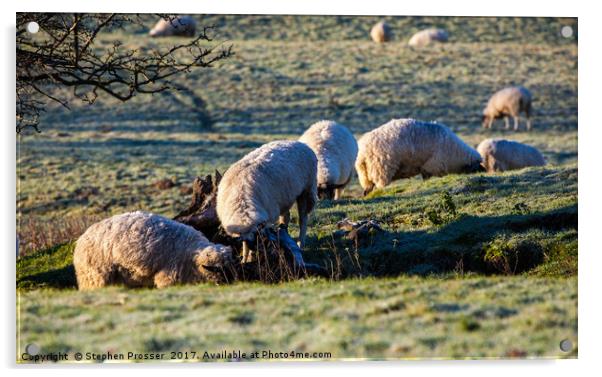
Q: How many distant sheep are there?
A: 4